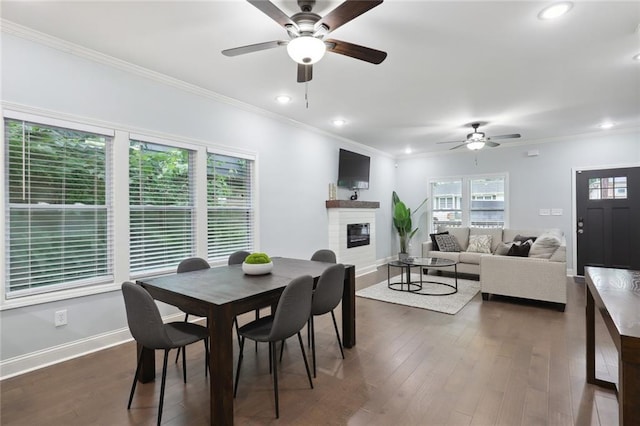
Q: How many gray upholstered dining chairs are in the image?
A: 6